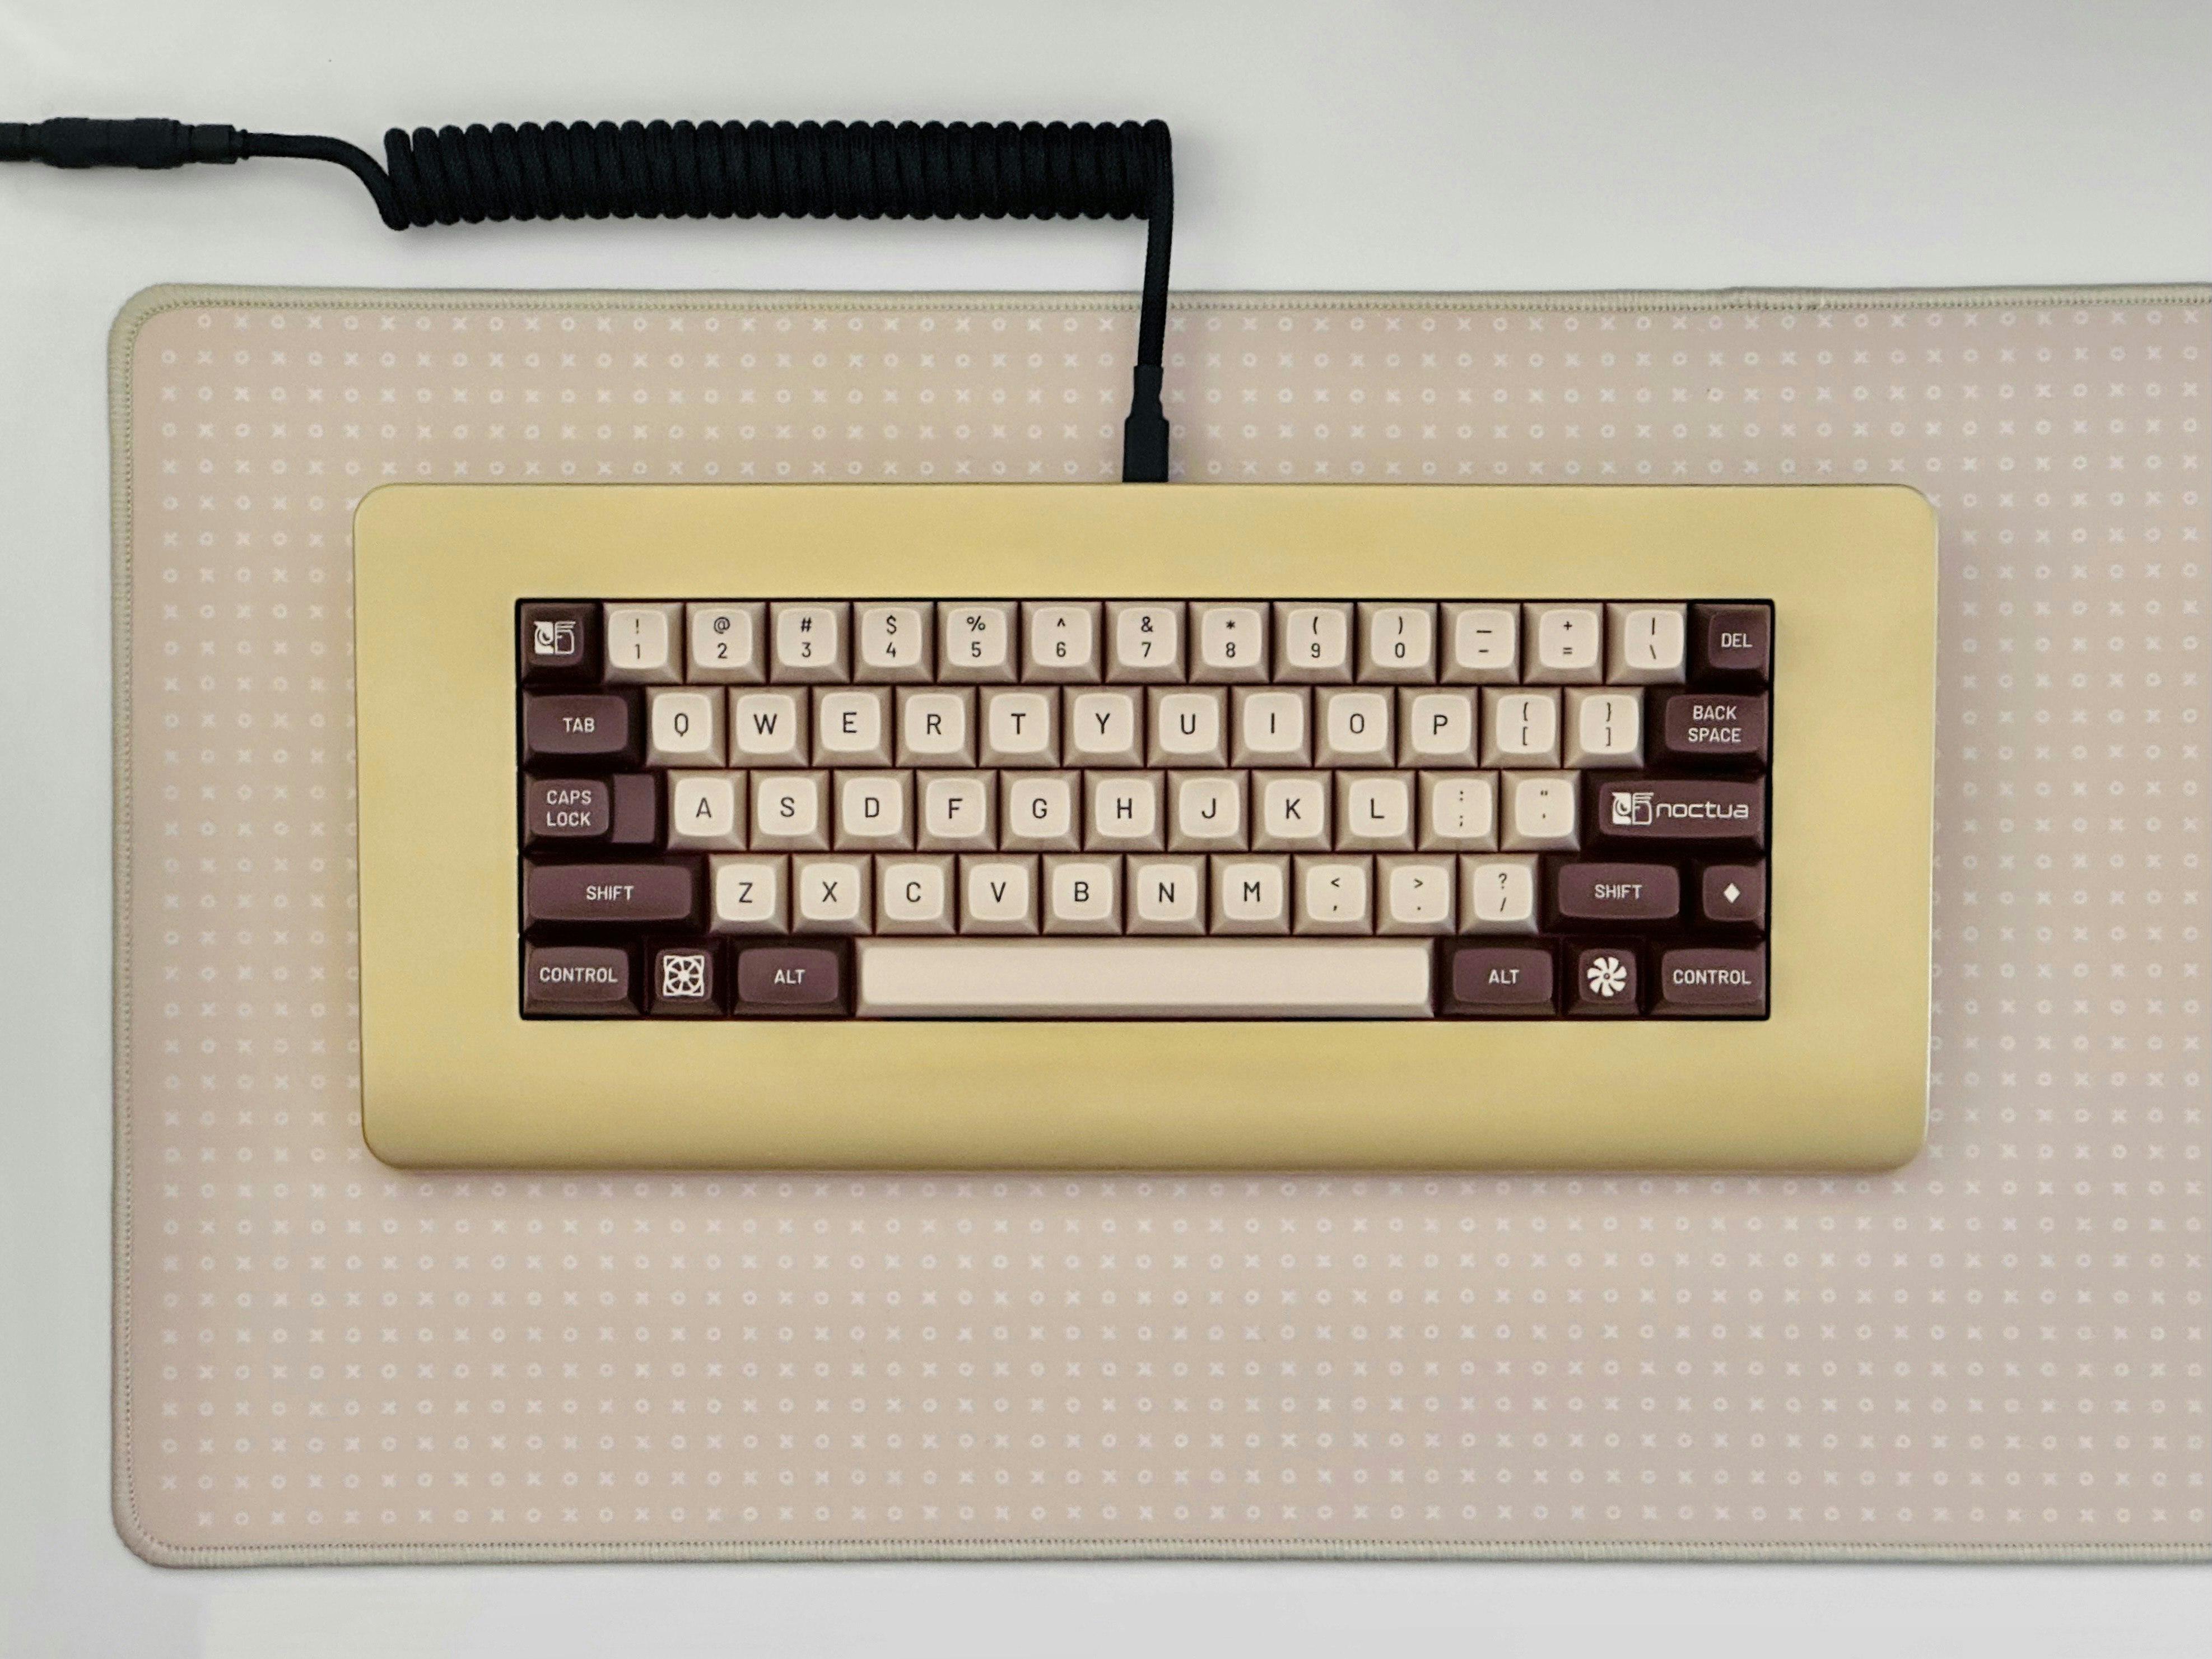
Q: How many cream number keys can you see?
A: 10